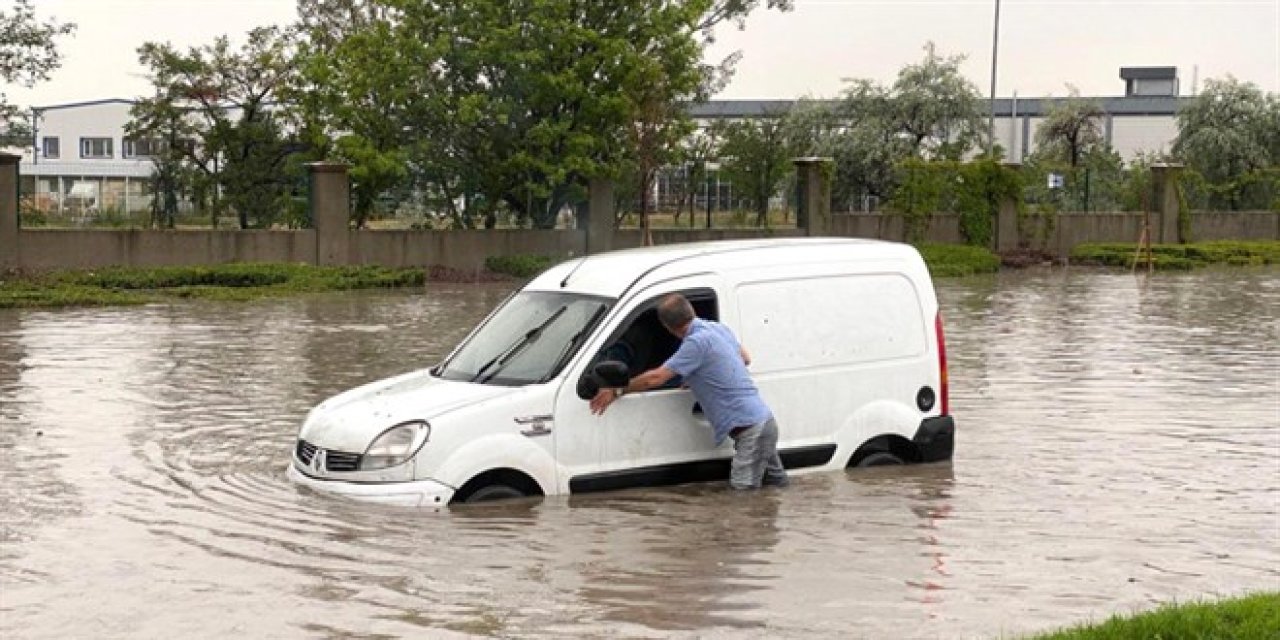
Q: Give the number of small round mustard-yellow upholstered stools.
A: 0